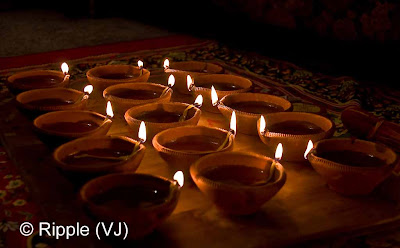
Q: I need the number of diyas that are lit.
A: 15